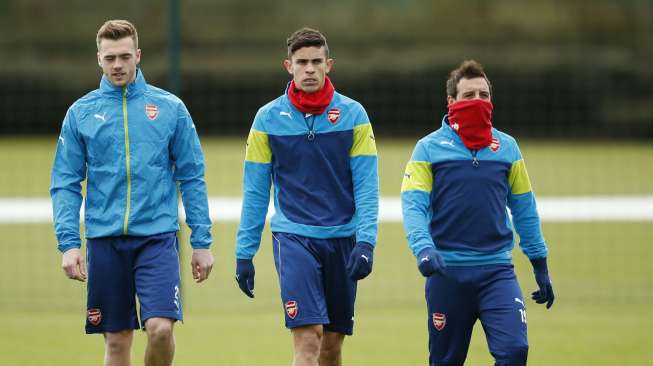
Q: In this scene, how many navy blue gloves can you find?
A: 4